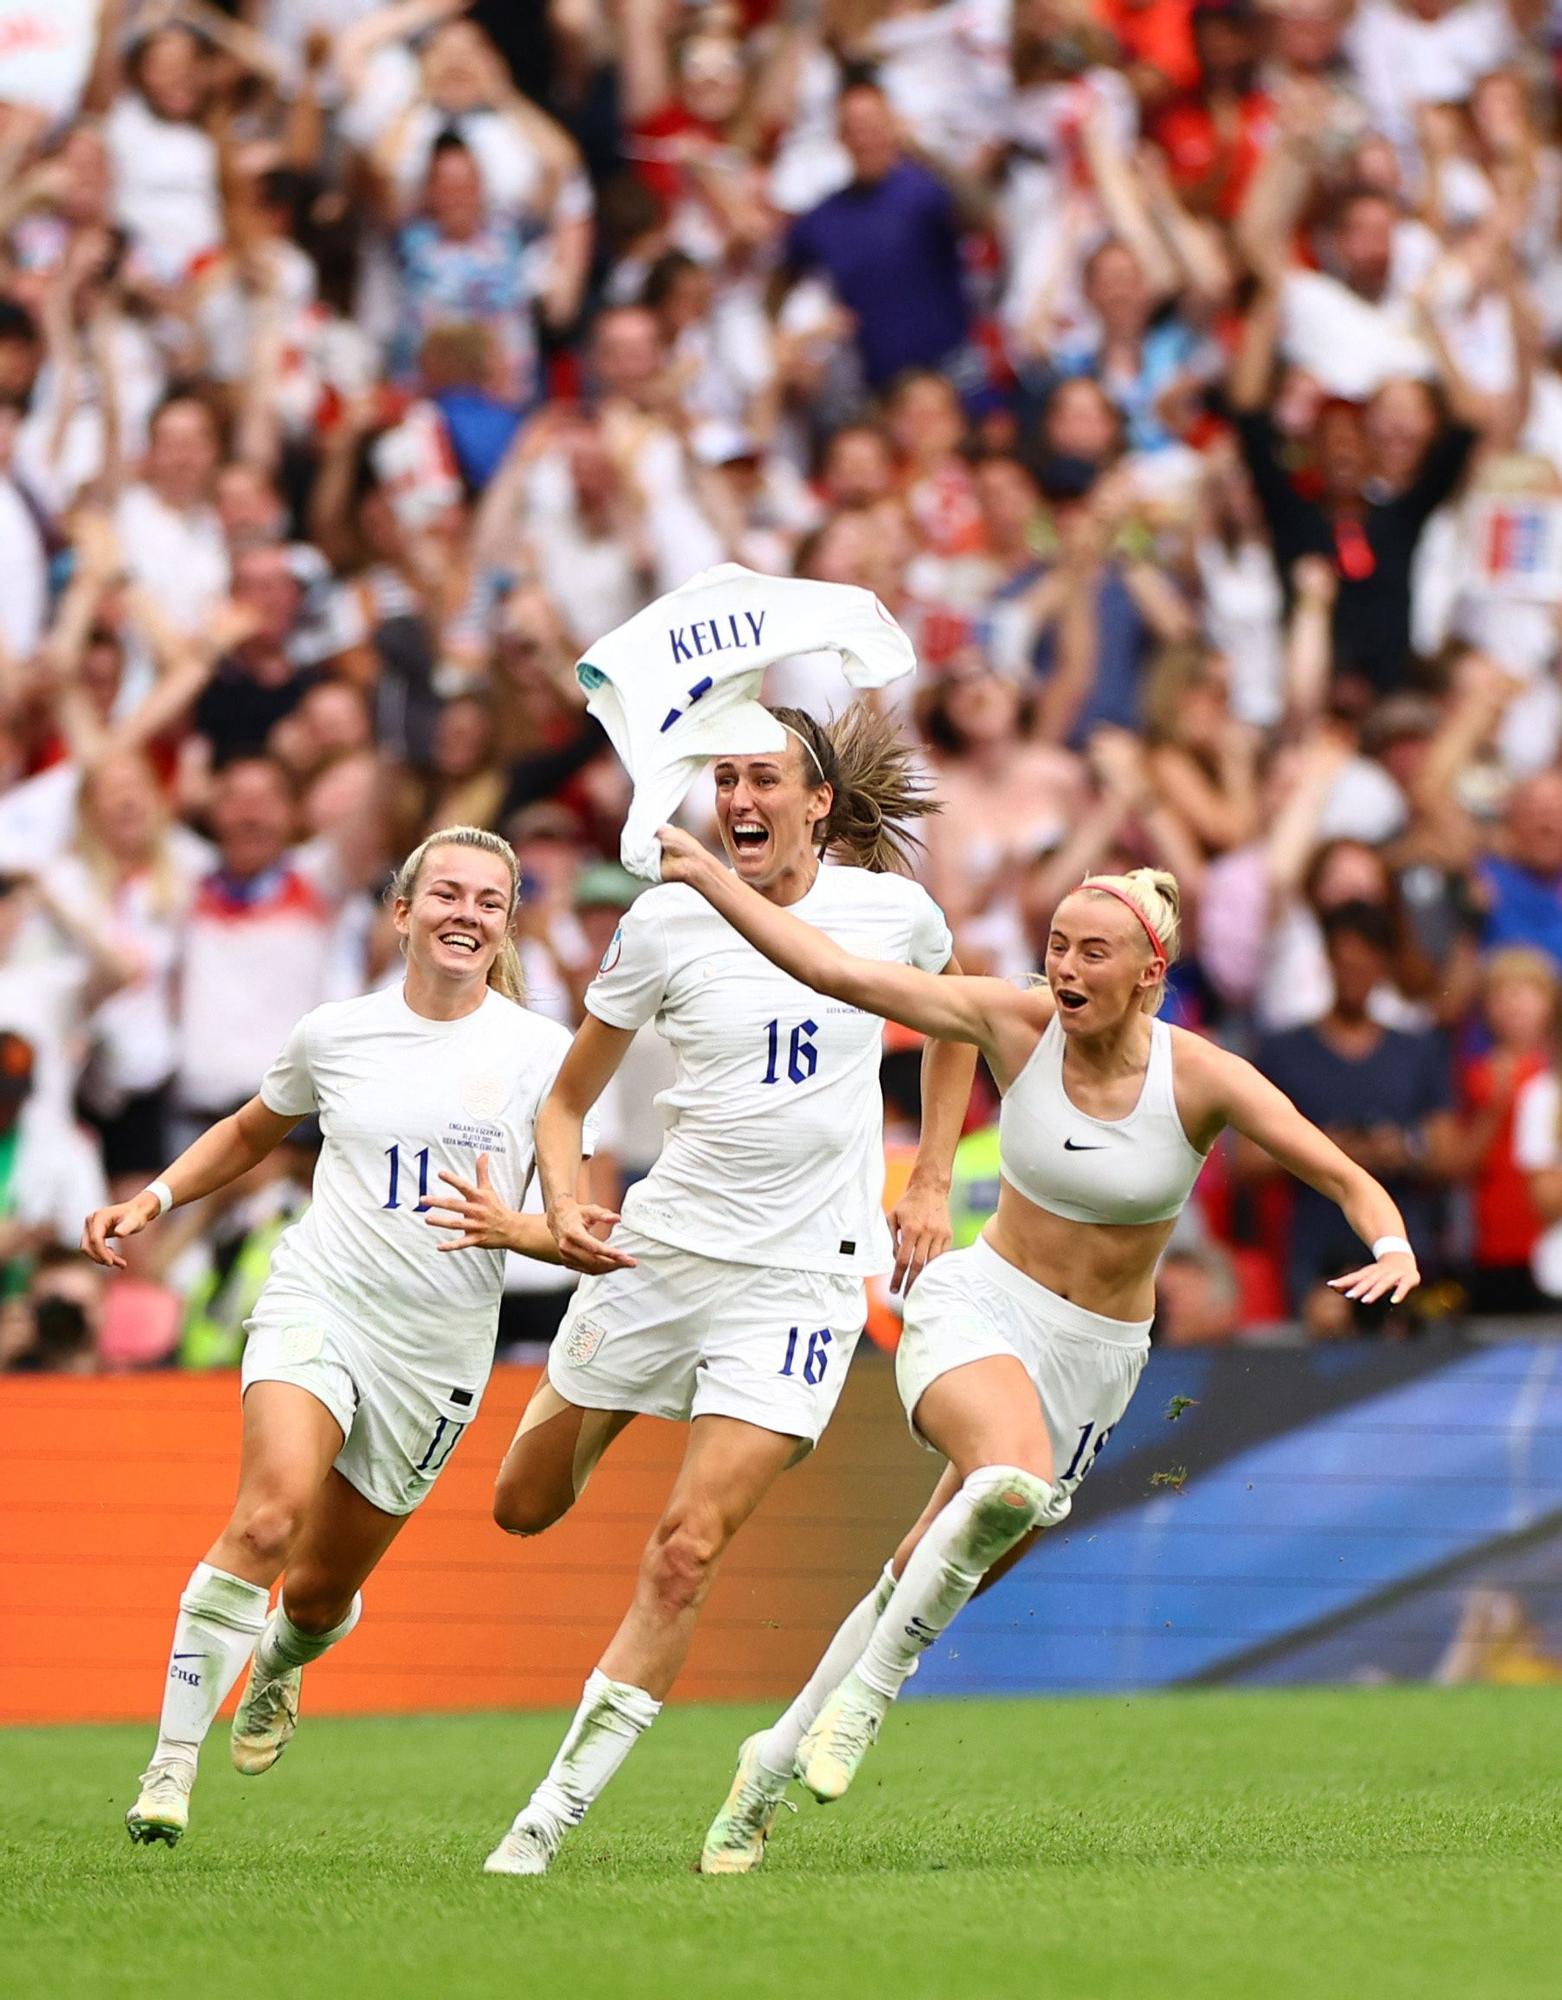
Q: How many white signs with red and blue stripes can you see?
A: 1